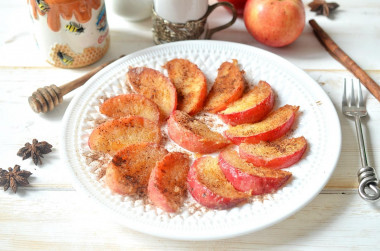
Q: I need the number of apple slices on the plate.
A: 13